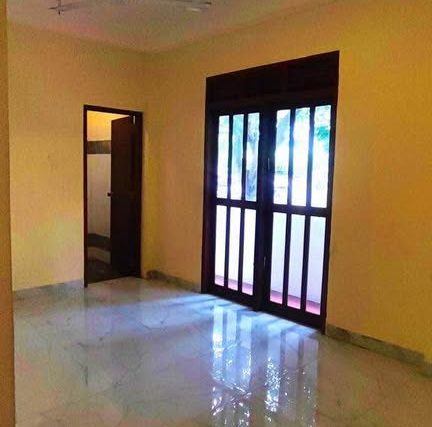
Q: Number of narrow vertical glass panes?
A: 12